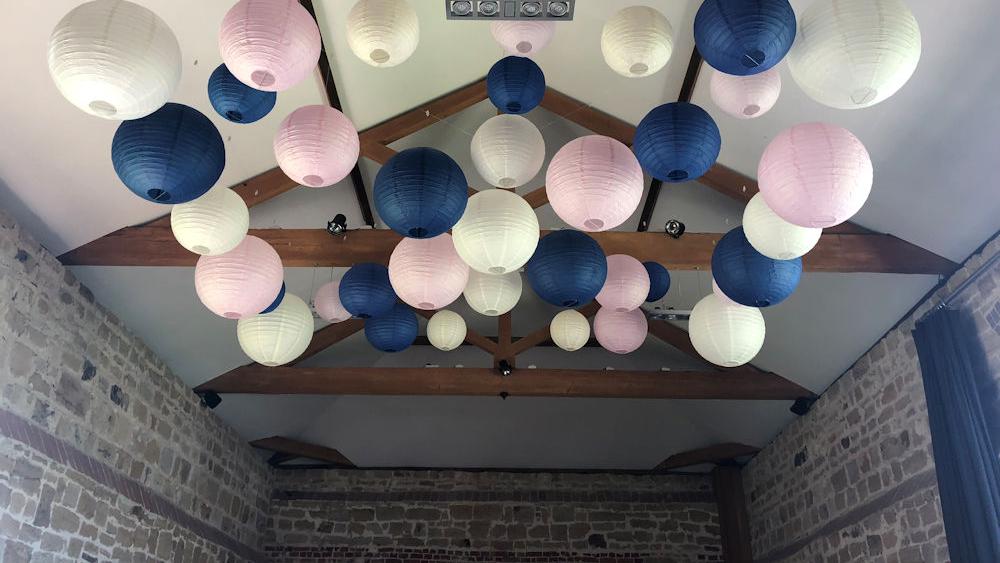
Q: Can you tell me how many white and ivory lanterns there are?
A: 13